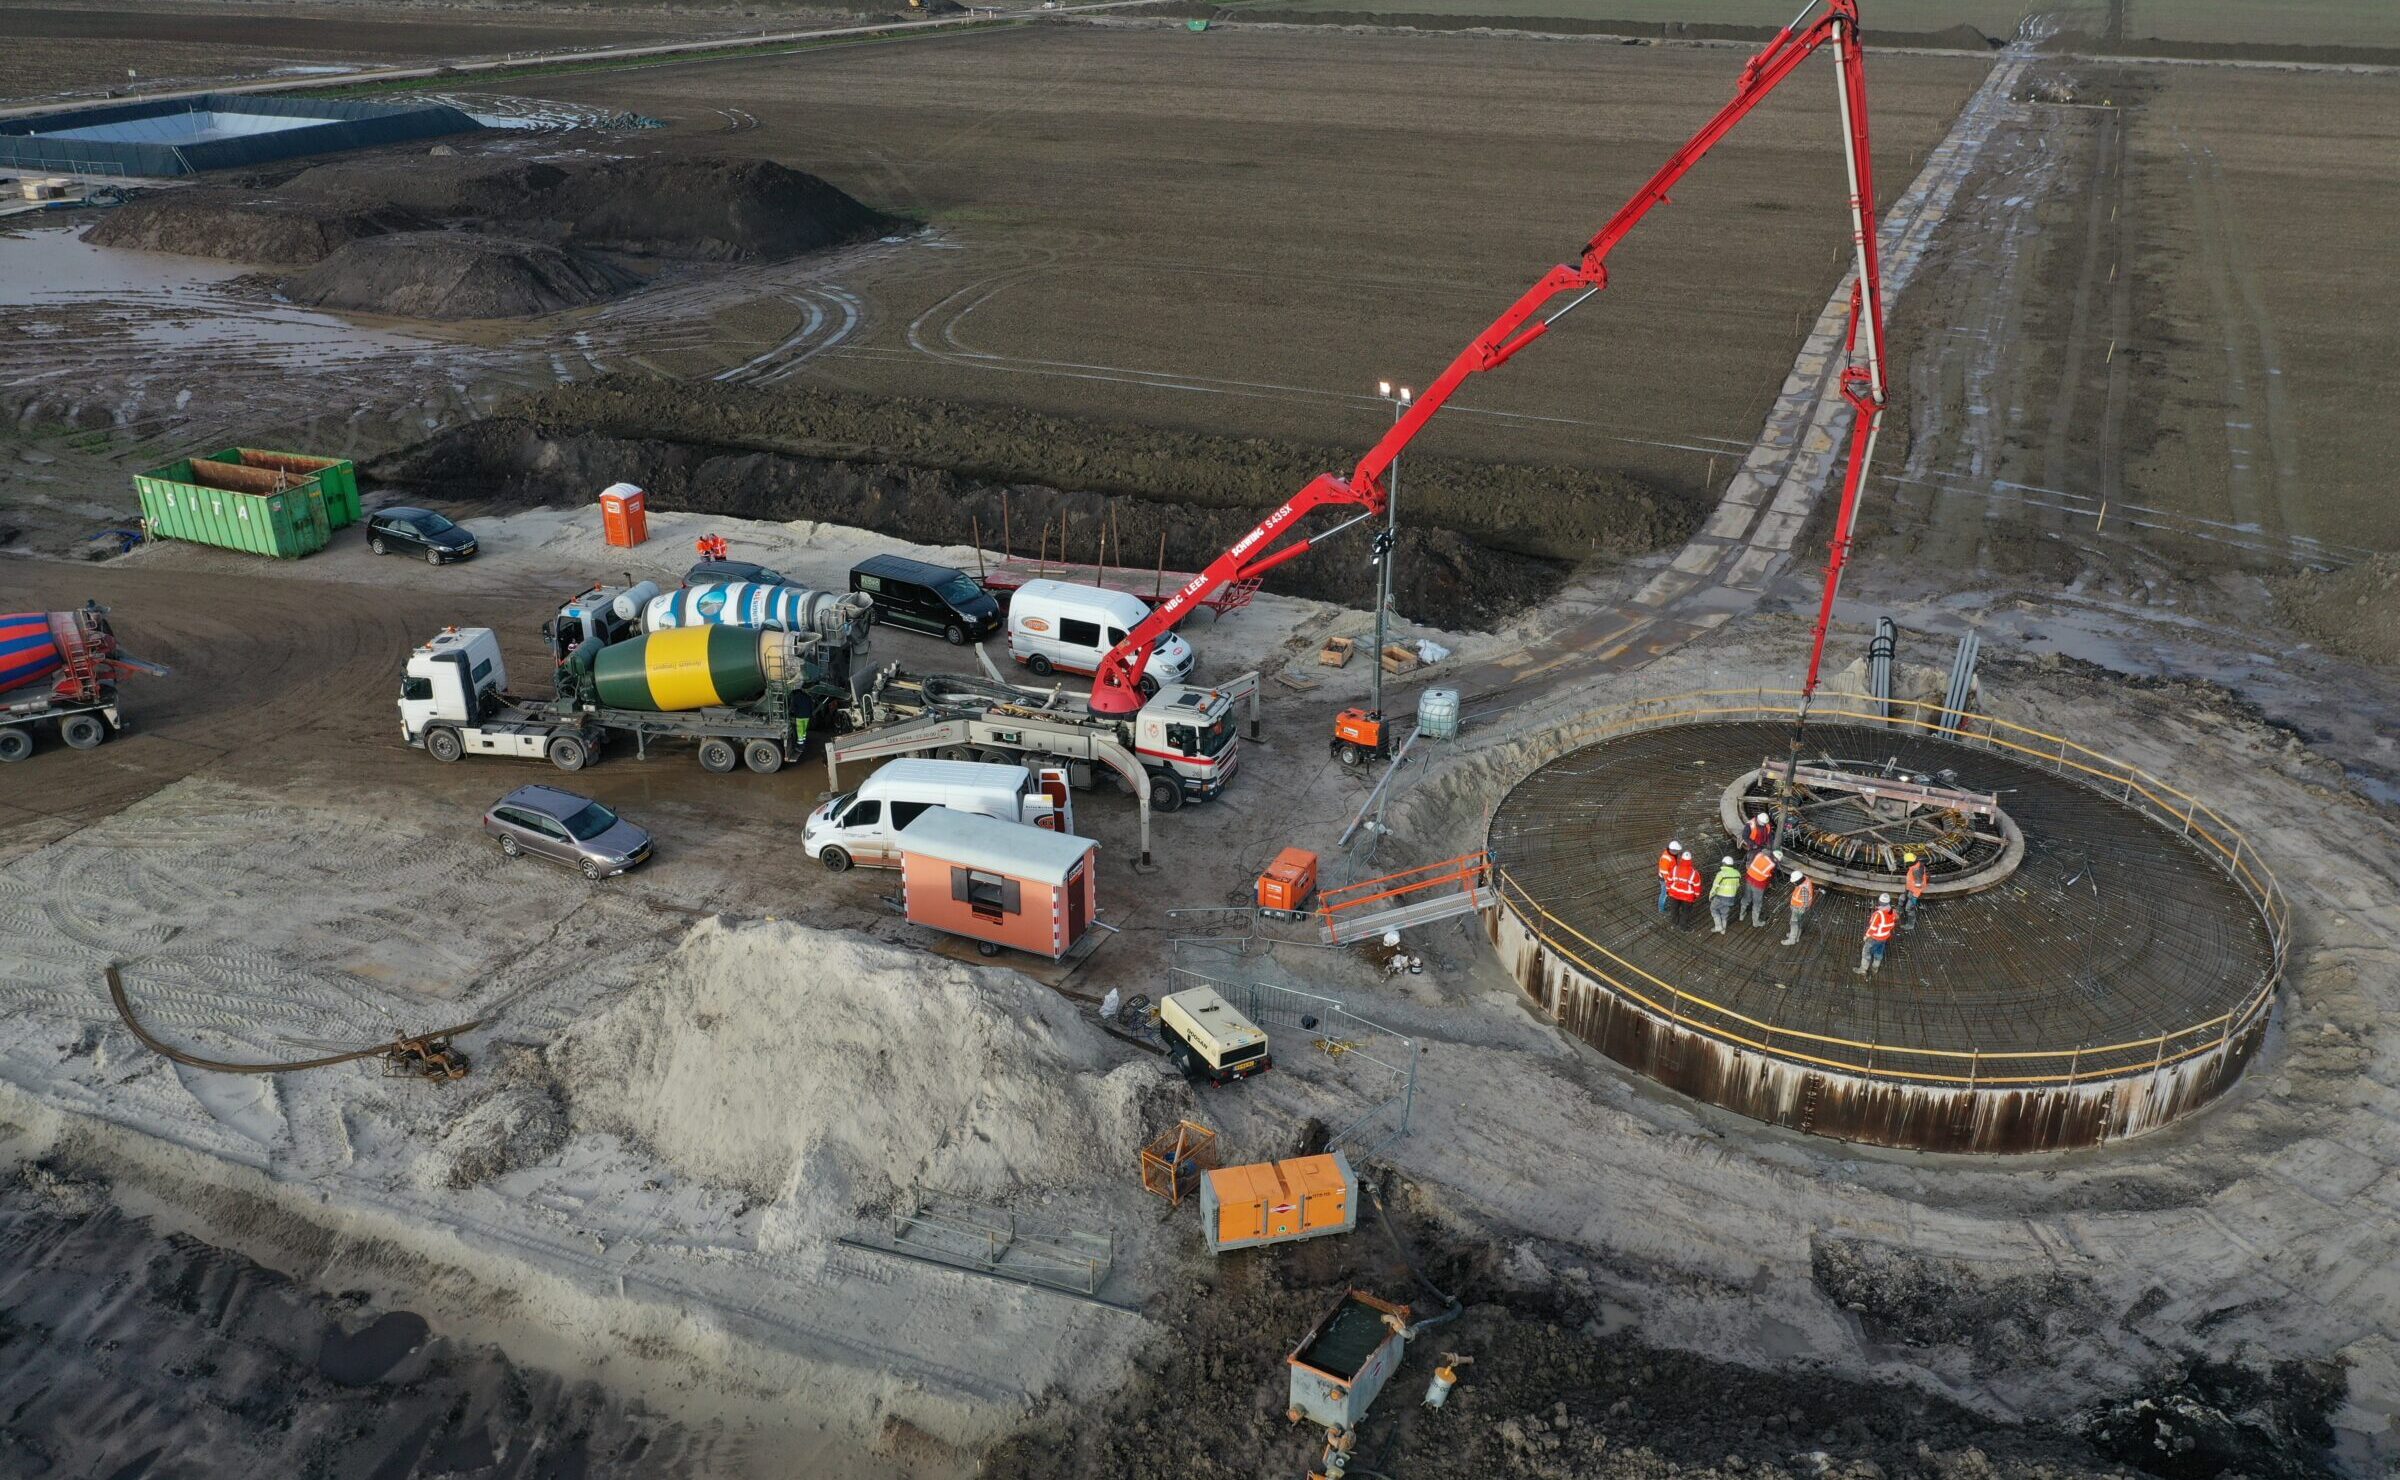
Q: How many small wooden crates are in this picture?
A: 2